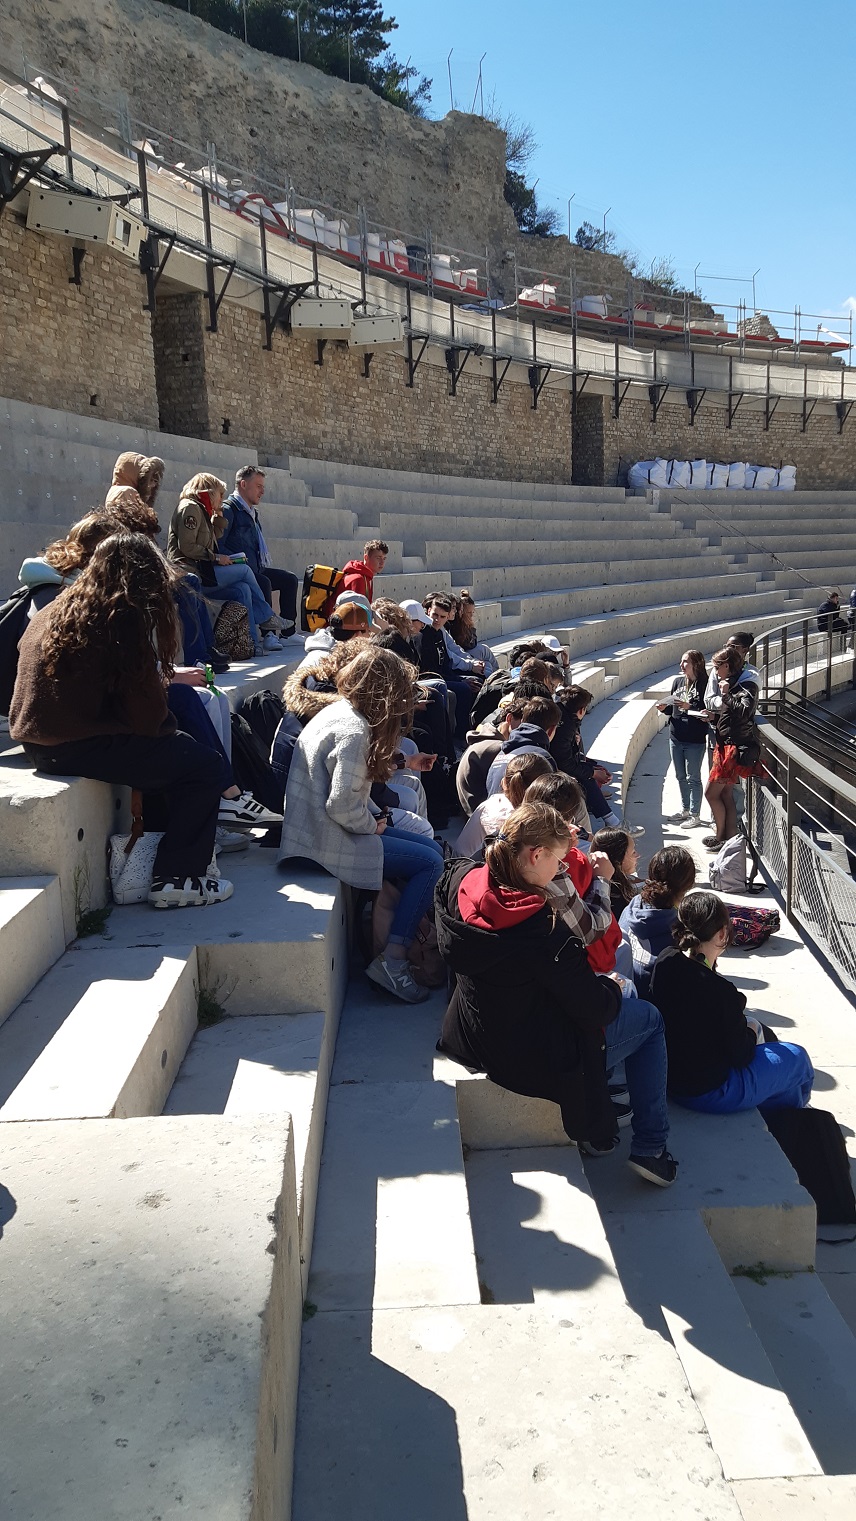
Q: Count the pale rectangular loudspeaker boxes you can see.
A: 3